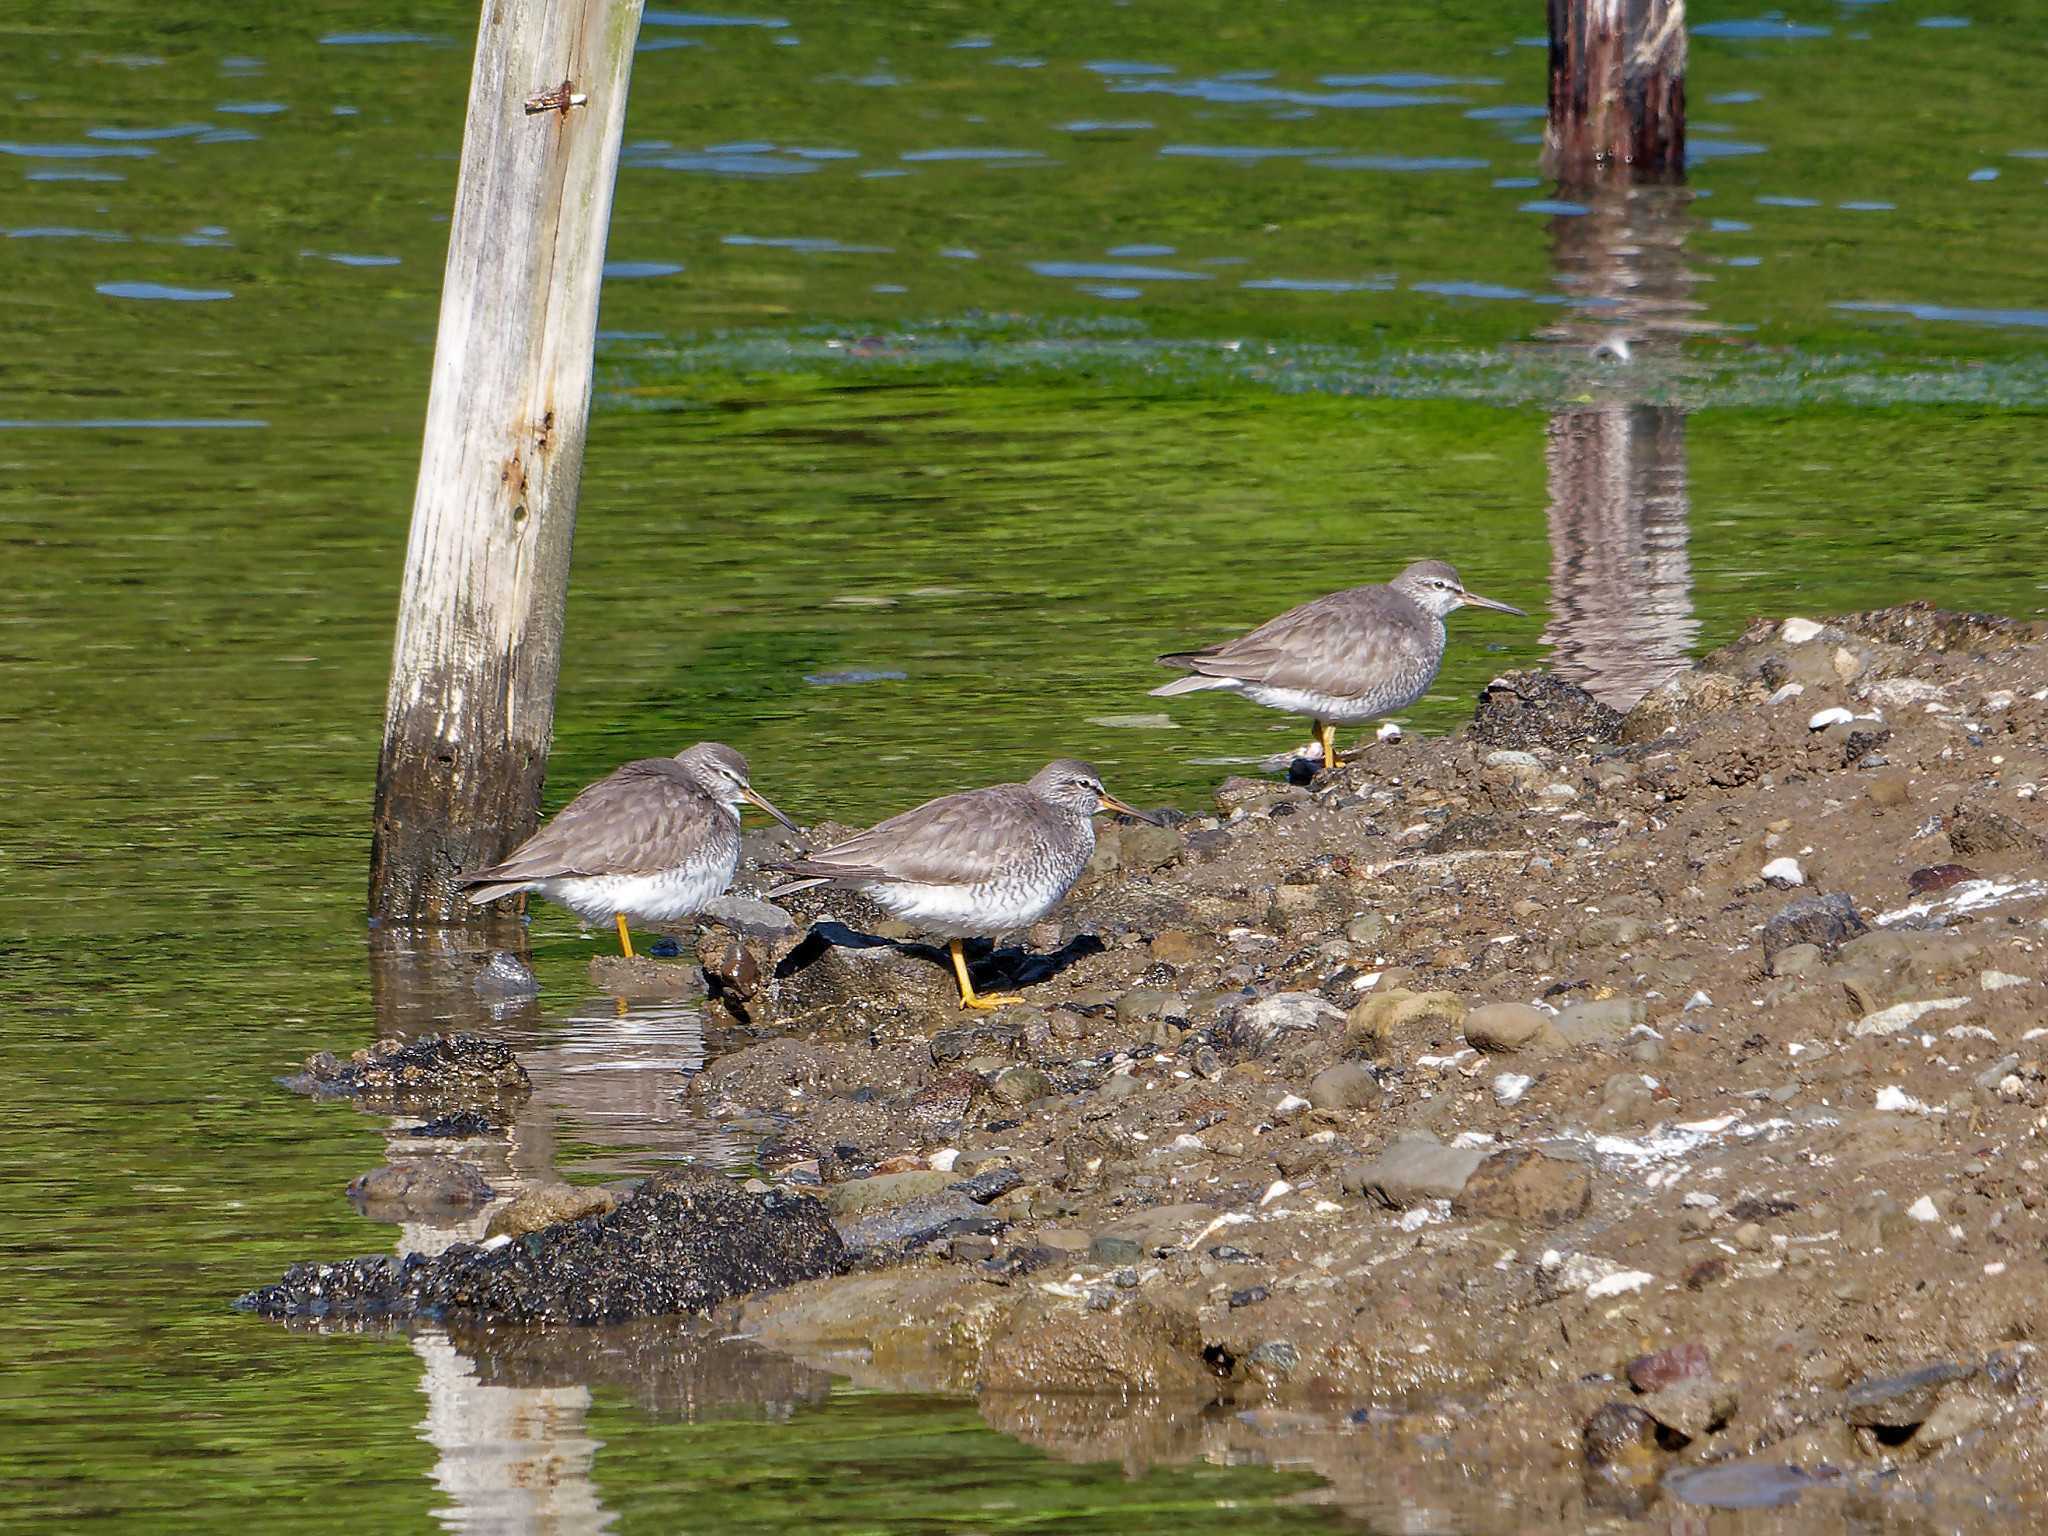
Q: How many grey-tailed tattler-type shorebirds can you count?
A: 3